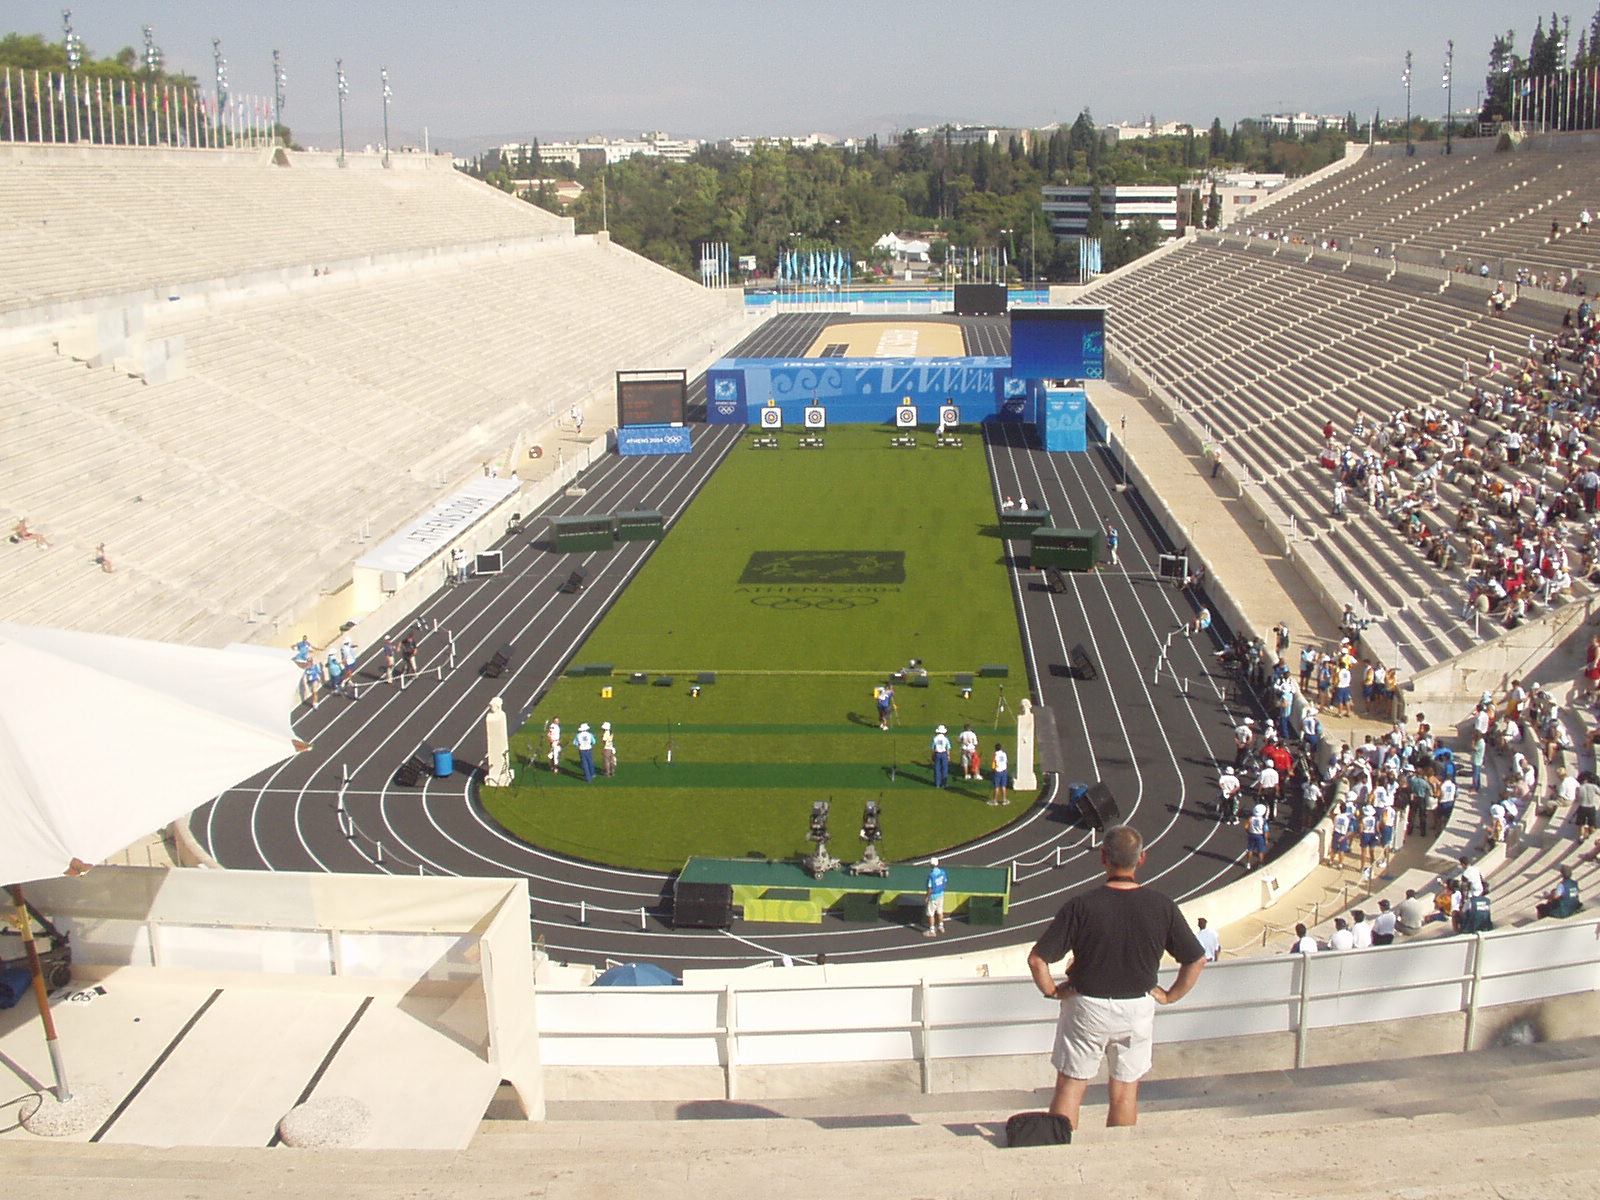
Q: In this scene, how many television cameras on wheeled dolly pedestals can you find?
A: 2